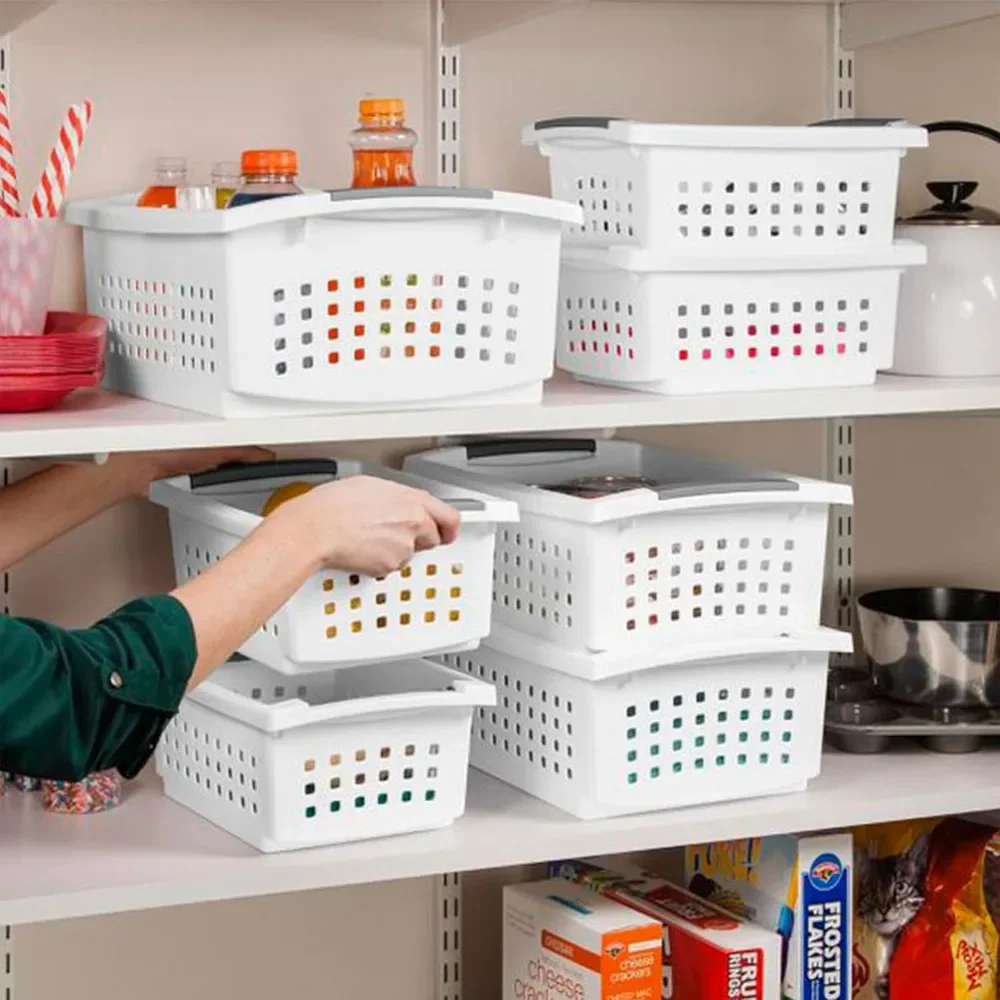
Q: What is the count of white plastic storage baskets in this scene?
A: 7